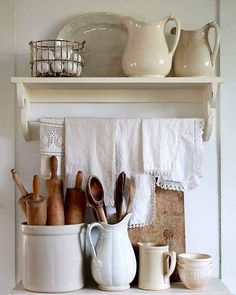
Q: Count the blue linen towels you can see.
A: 0